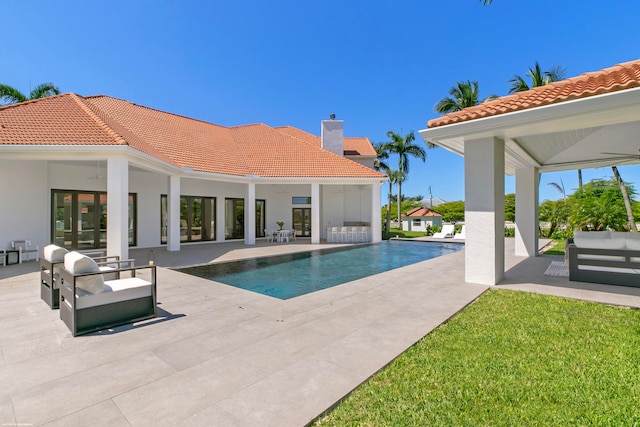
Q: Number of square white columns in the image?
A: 7